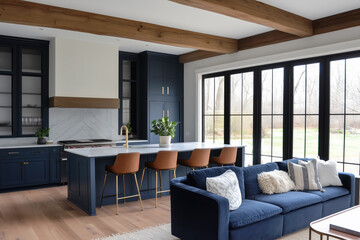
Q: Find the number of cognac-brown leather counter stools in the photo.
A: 4